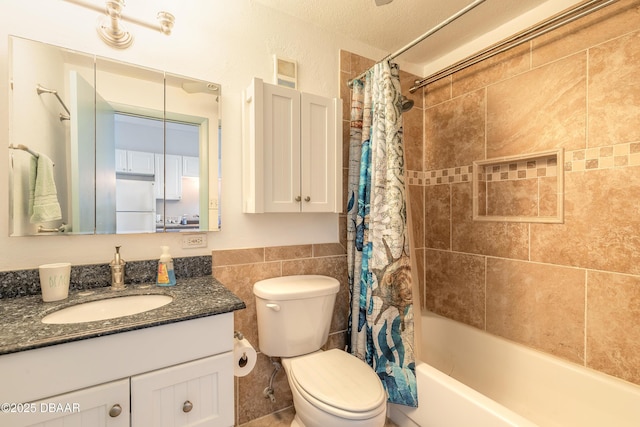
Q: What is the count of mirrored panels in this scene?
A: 3